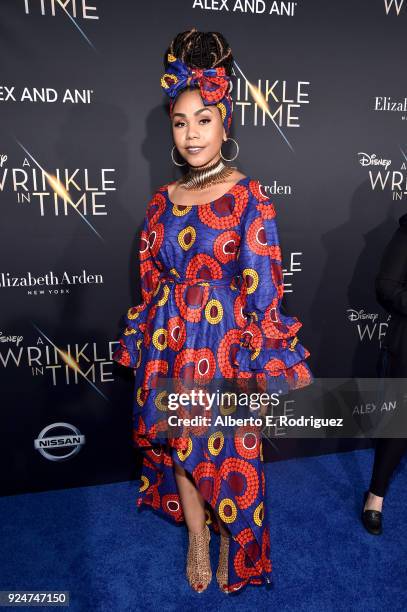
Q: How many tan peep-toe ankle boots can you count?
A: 2